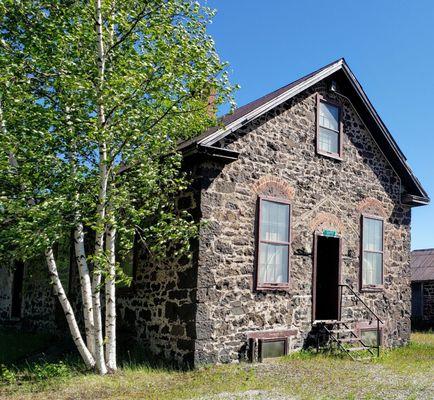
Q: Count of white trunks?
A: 4